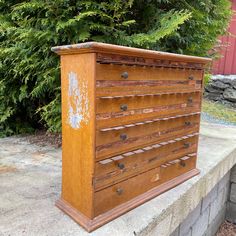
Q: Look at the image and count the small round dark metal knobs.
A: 10